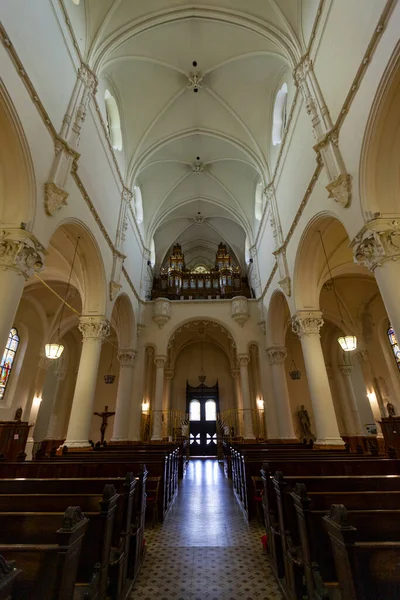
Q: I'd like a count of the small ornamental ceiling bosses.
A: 3